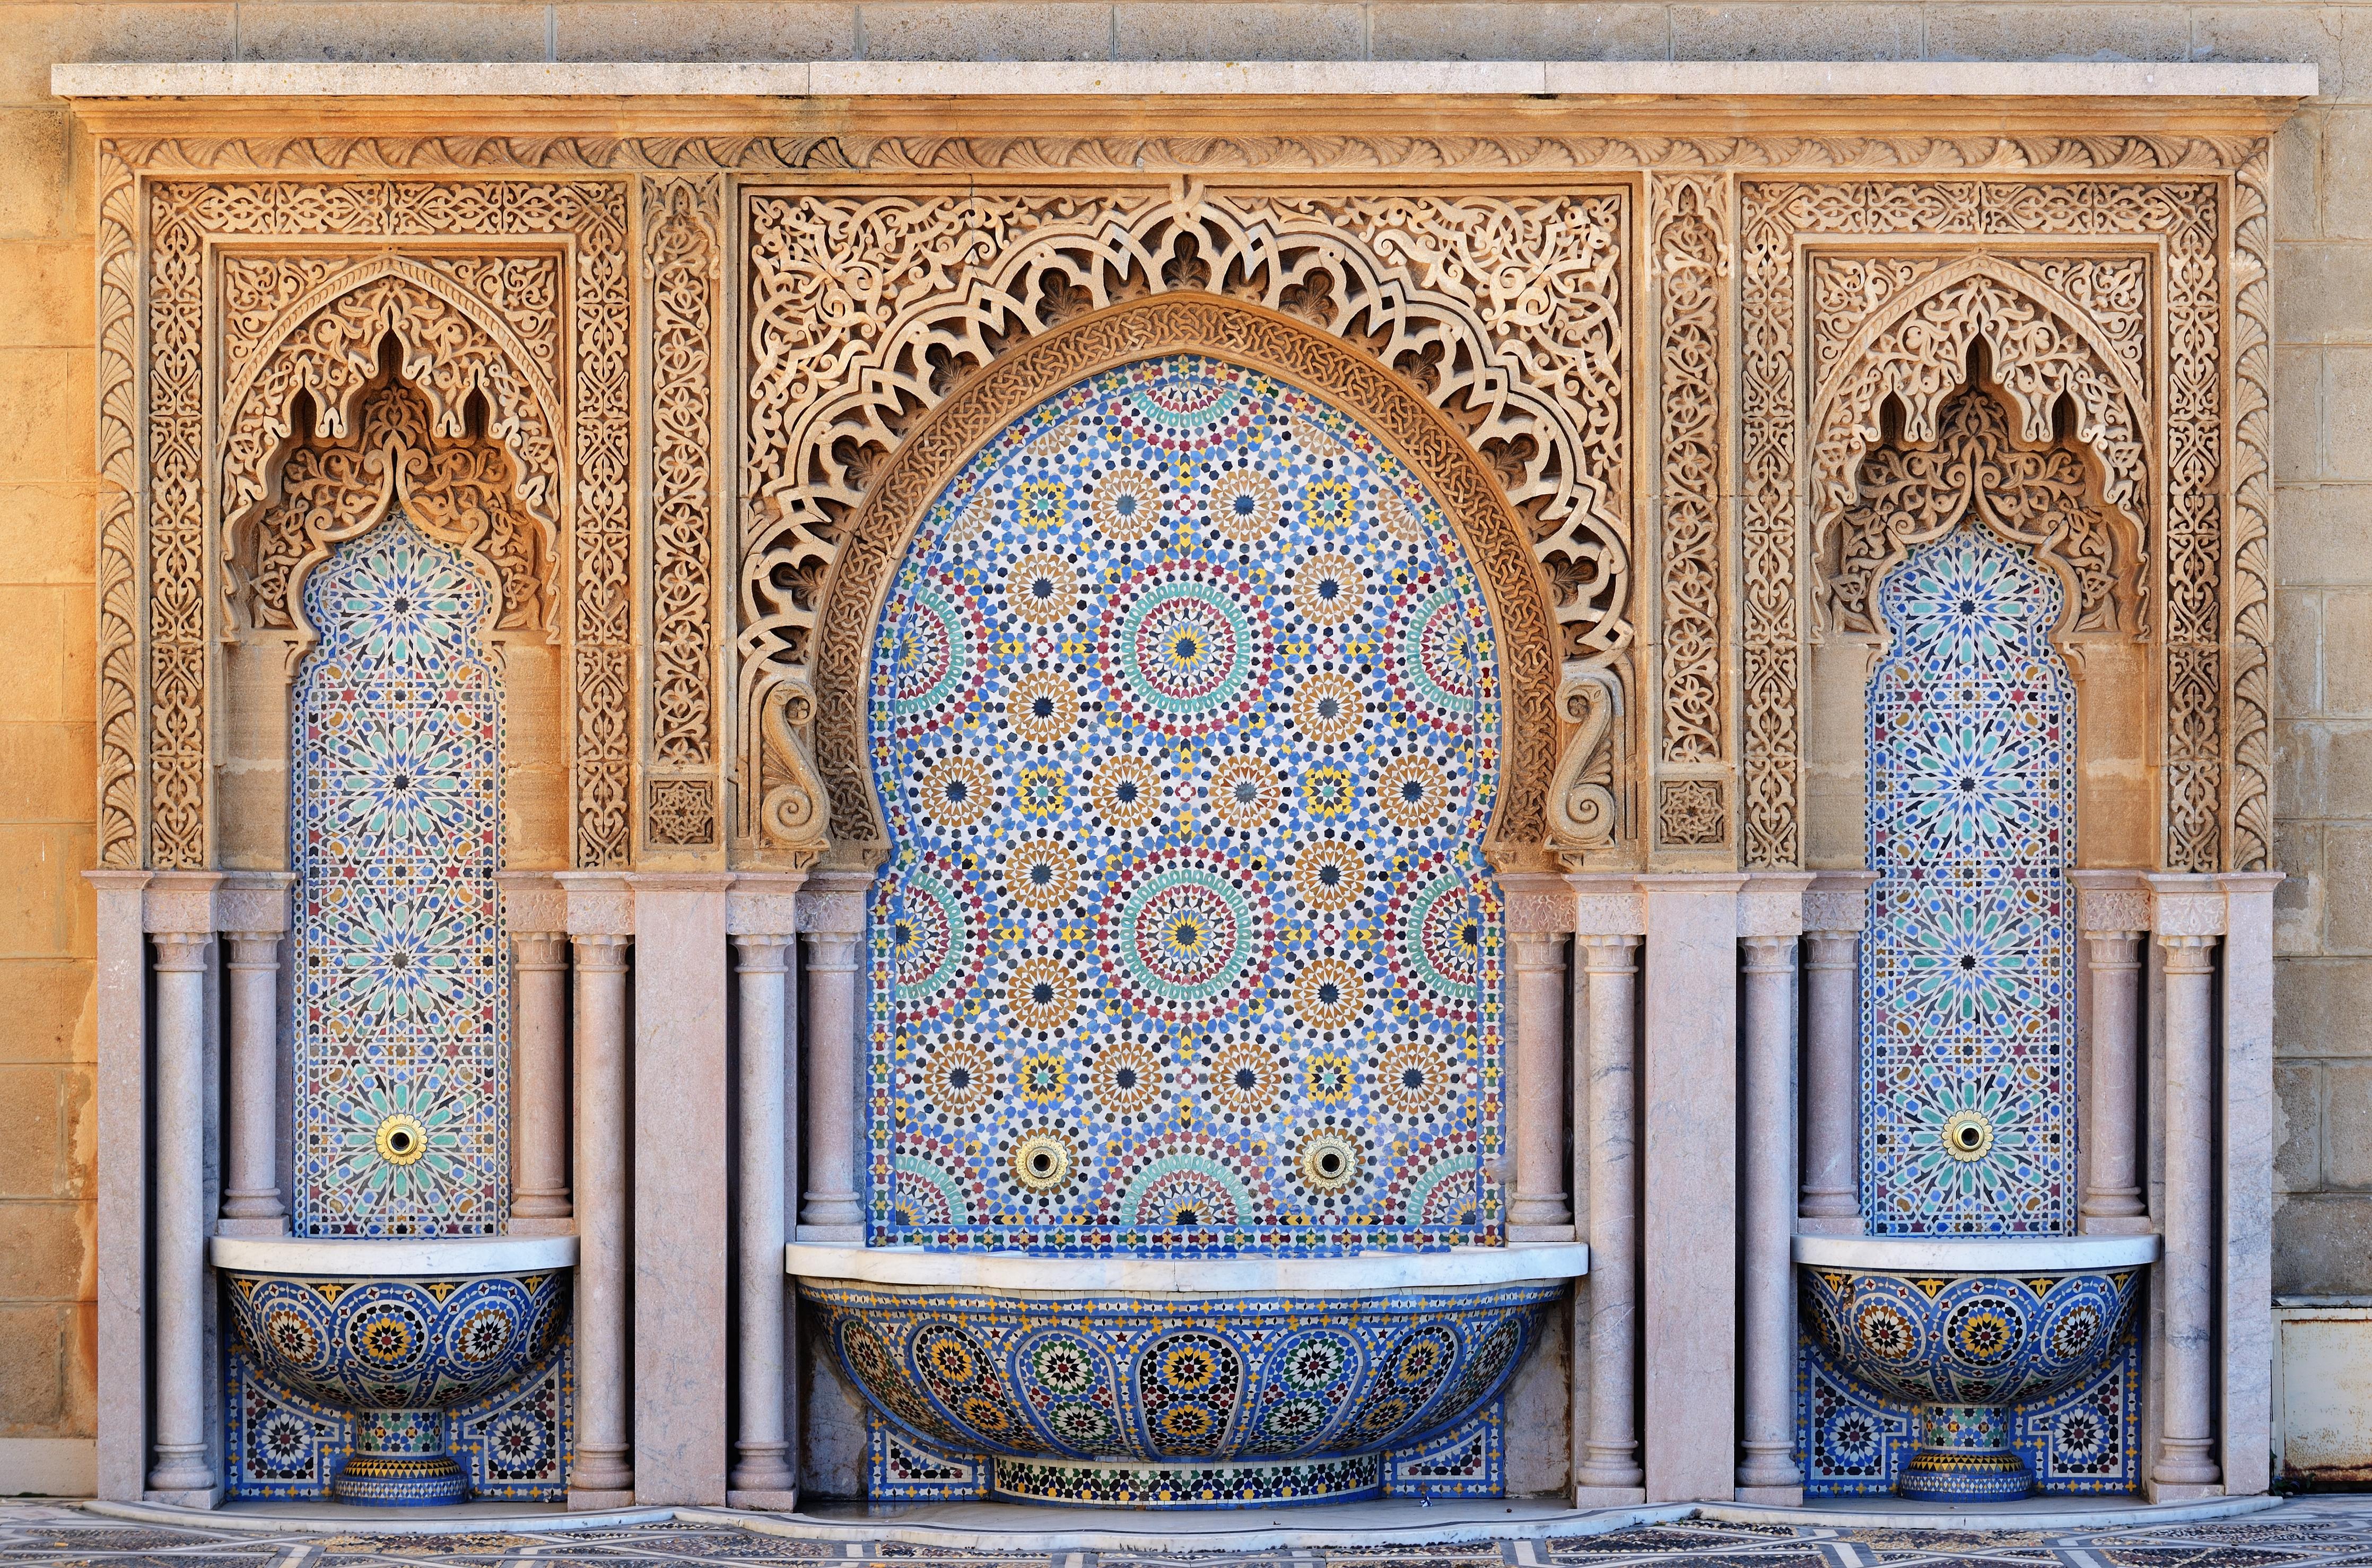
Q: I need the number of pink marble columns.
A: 12